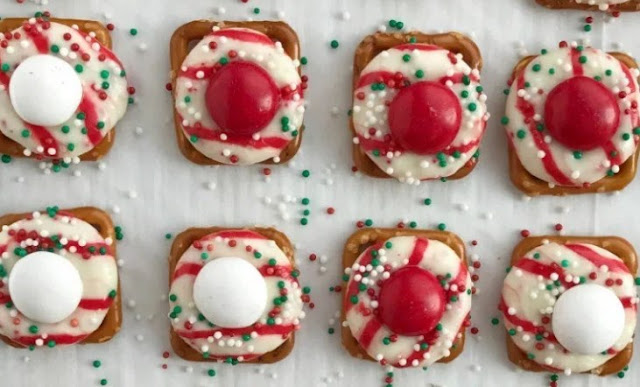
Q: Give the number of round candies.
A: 8